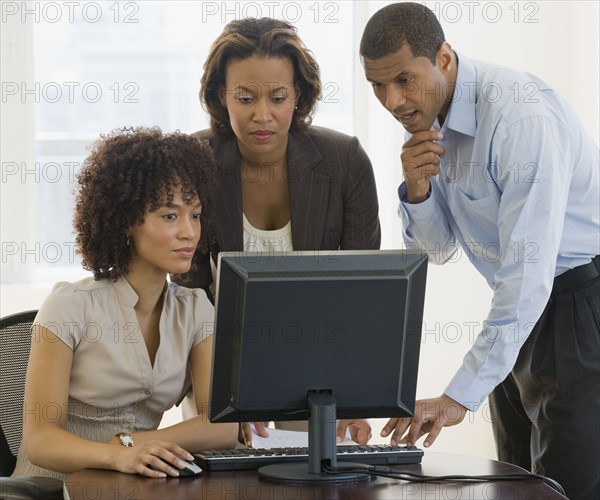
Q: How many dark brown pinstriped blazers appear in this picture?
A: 1